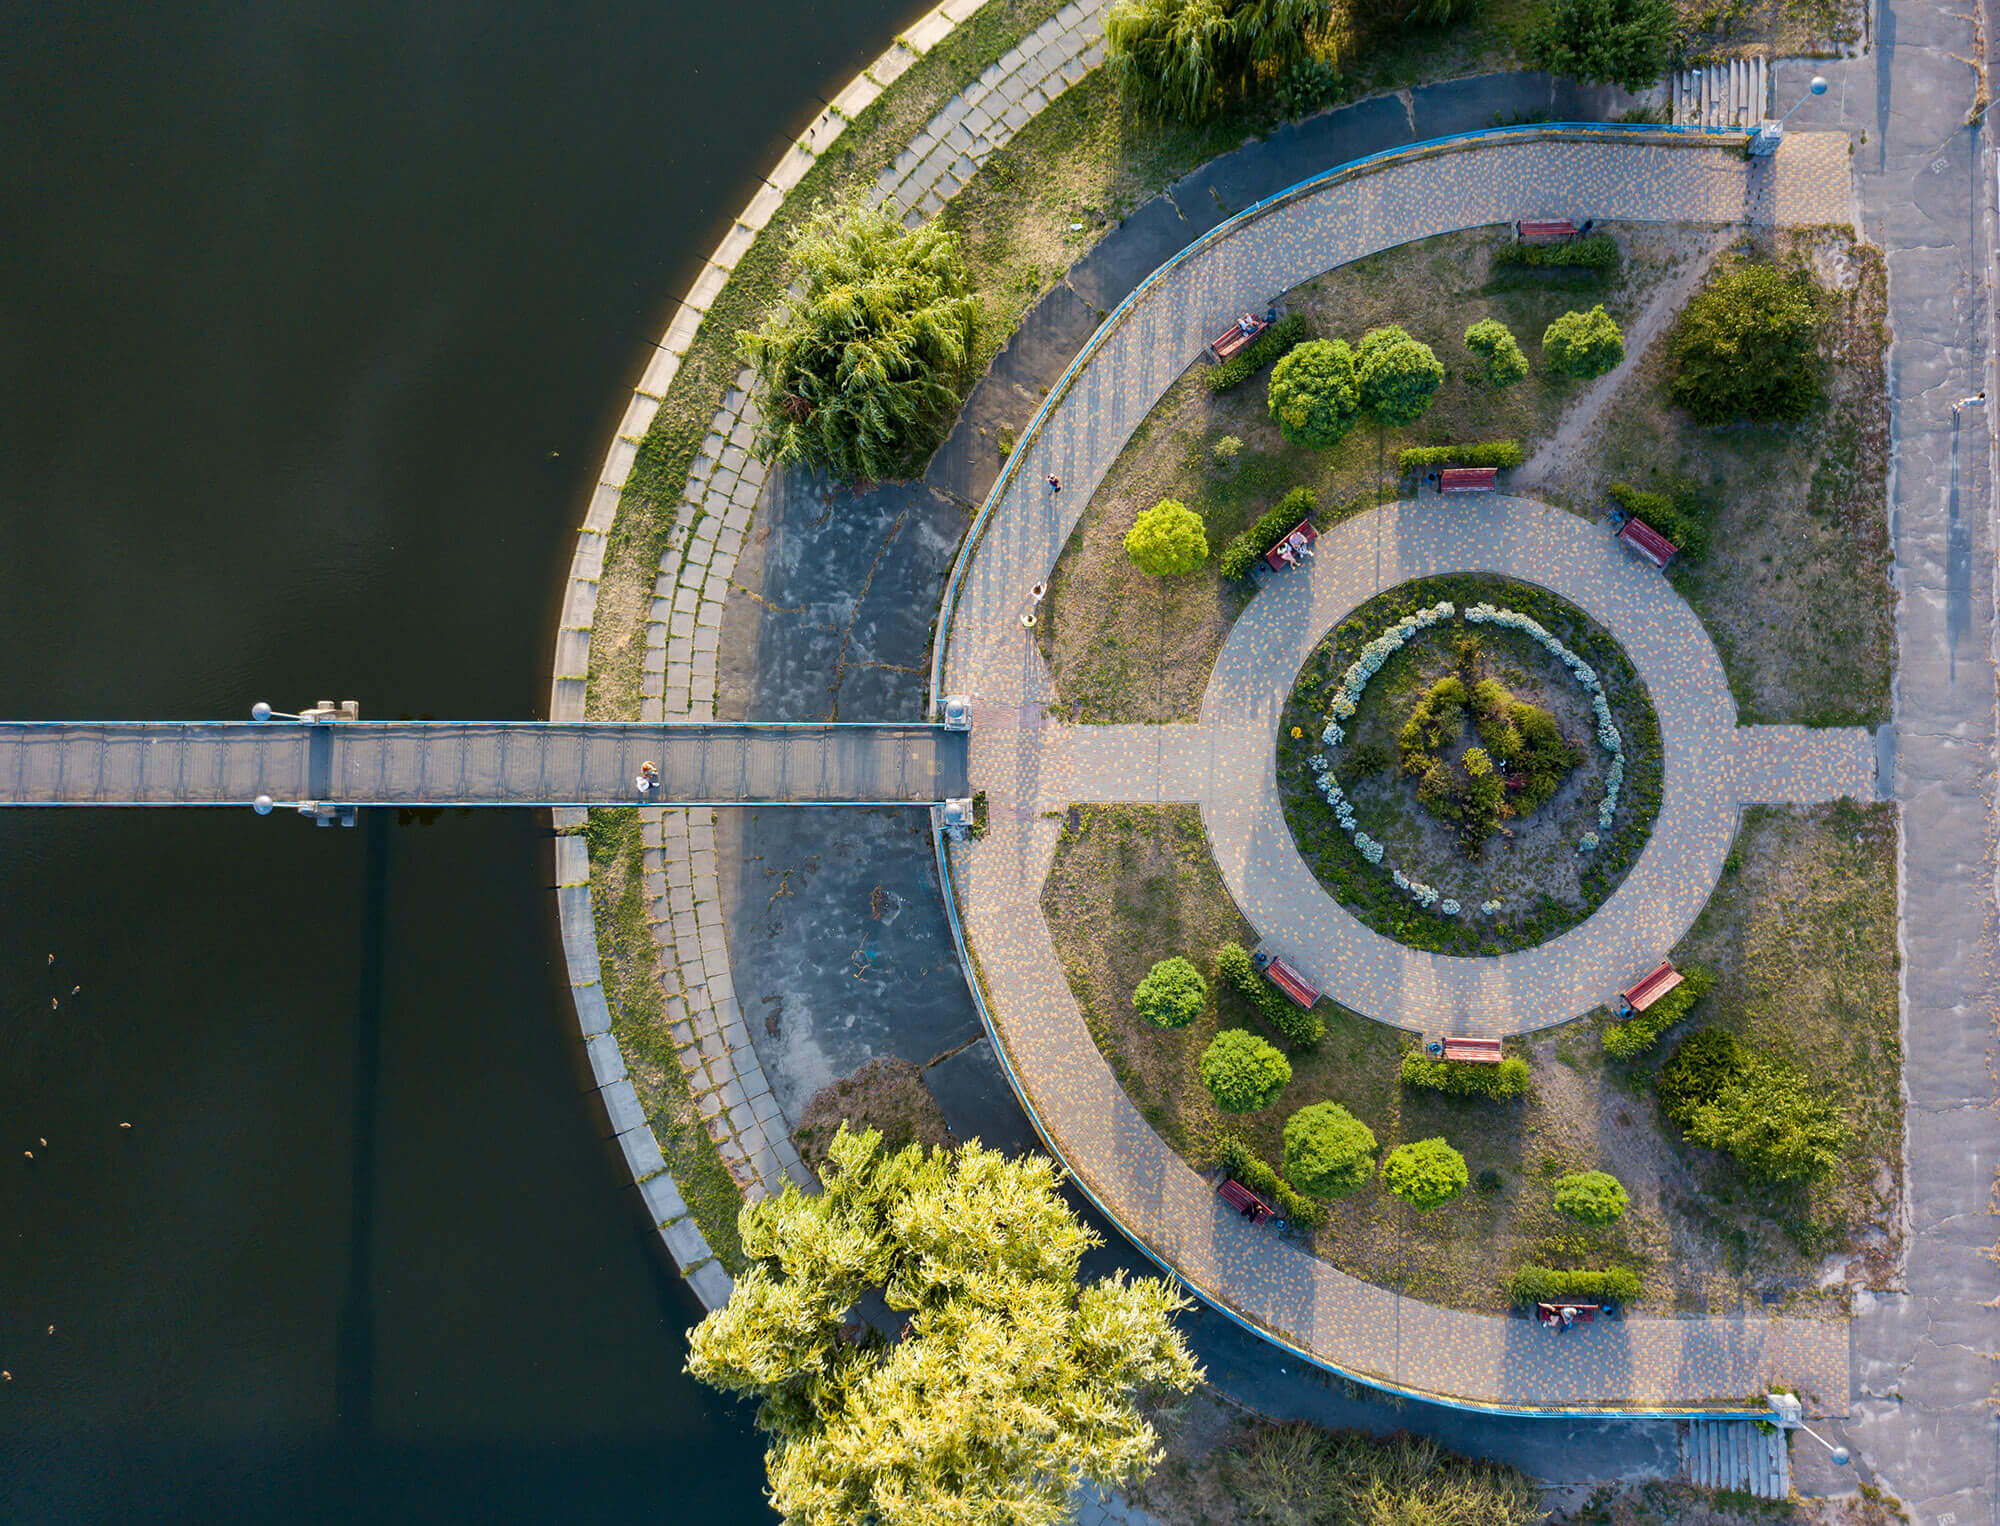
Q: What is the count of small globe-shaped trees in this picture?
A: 10